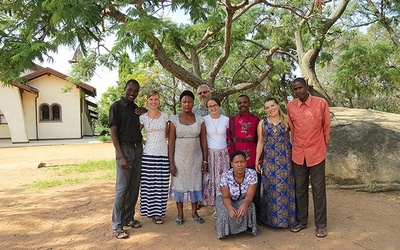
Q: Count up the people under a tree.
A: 9